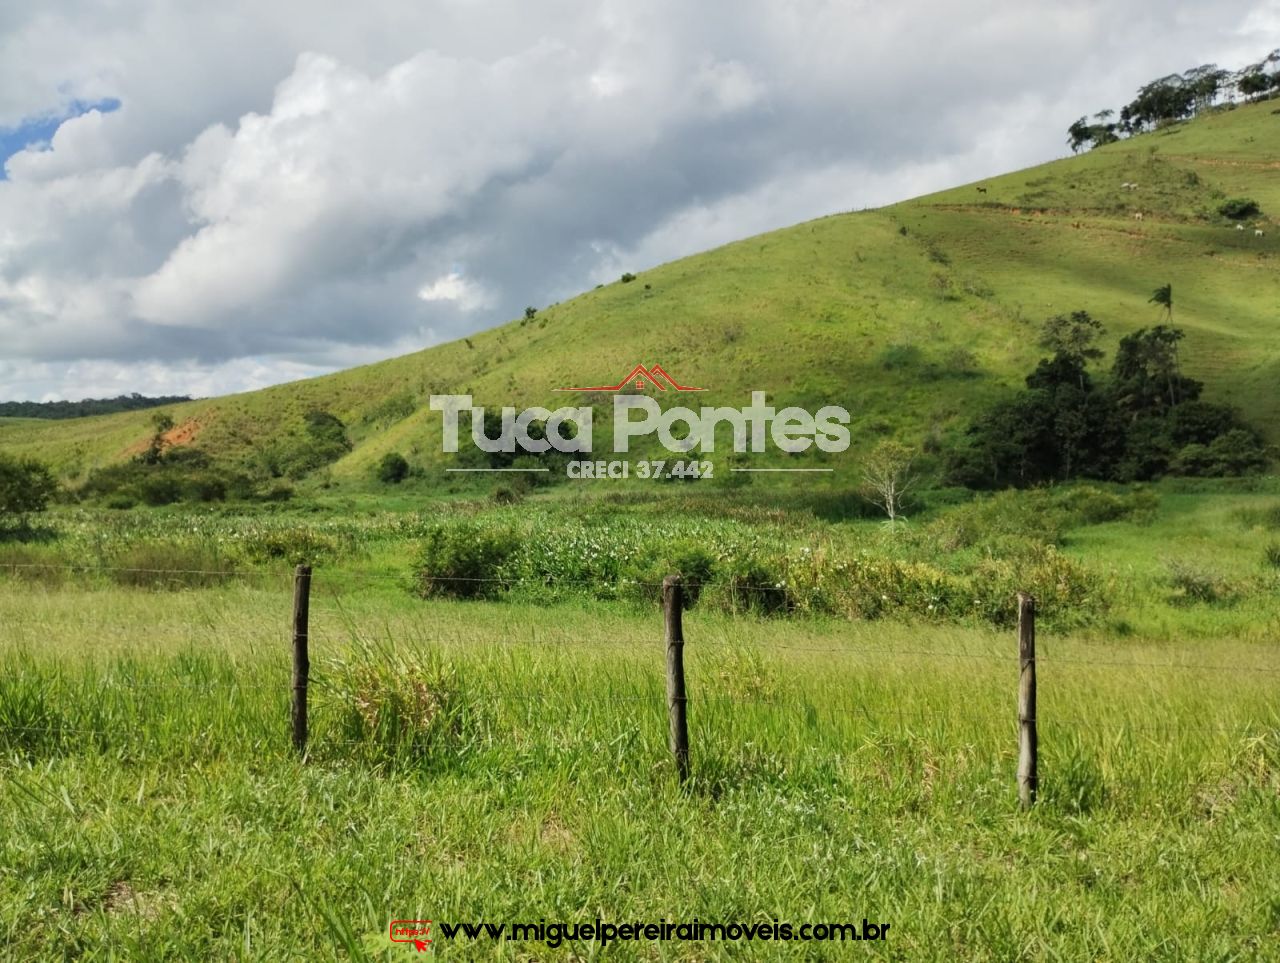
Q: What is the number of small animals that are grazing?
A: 6